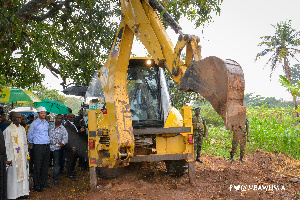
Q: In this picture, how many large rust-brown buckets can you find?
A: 1